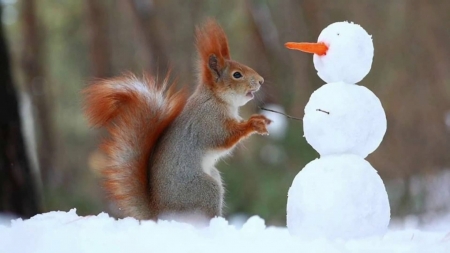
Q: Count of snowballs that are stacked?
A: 3